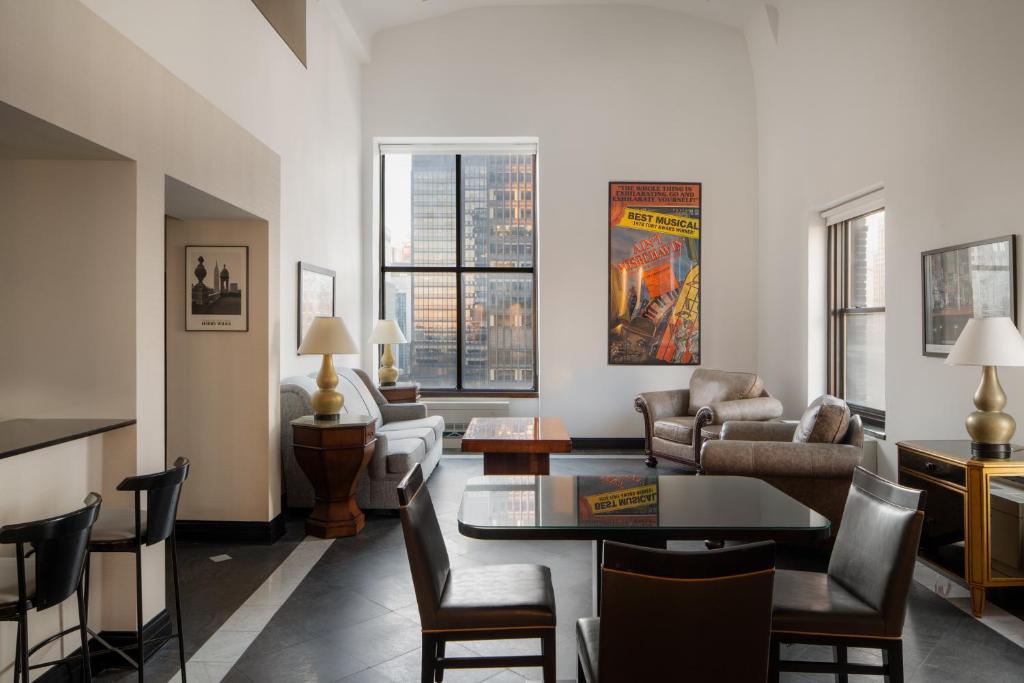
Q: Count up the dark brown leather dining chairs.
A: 3